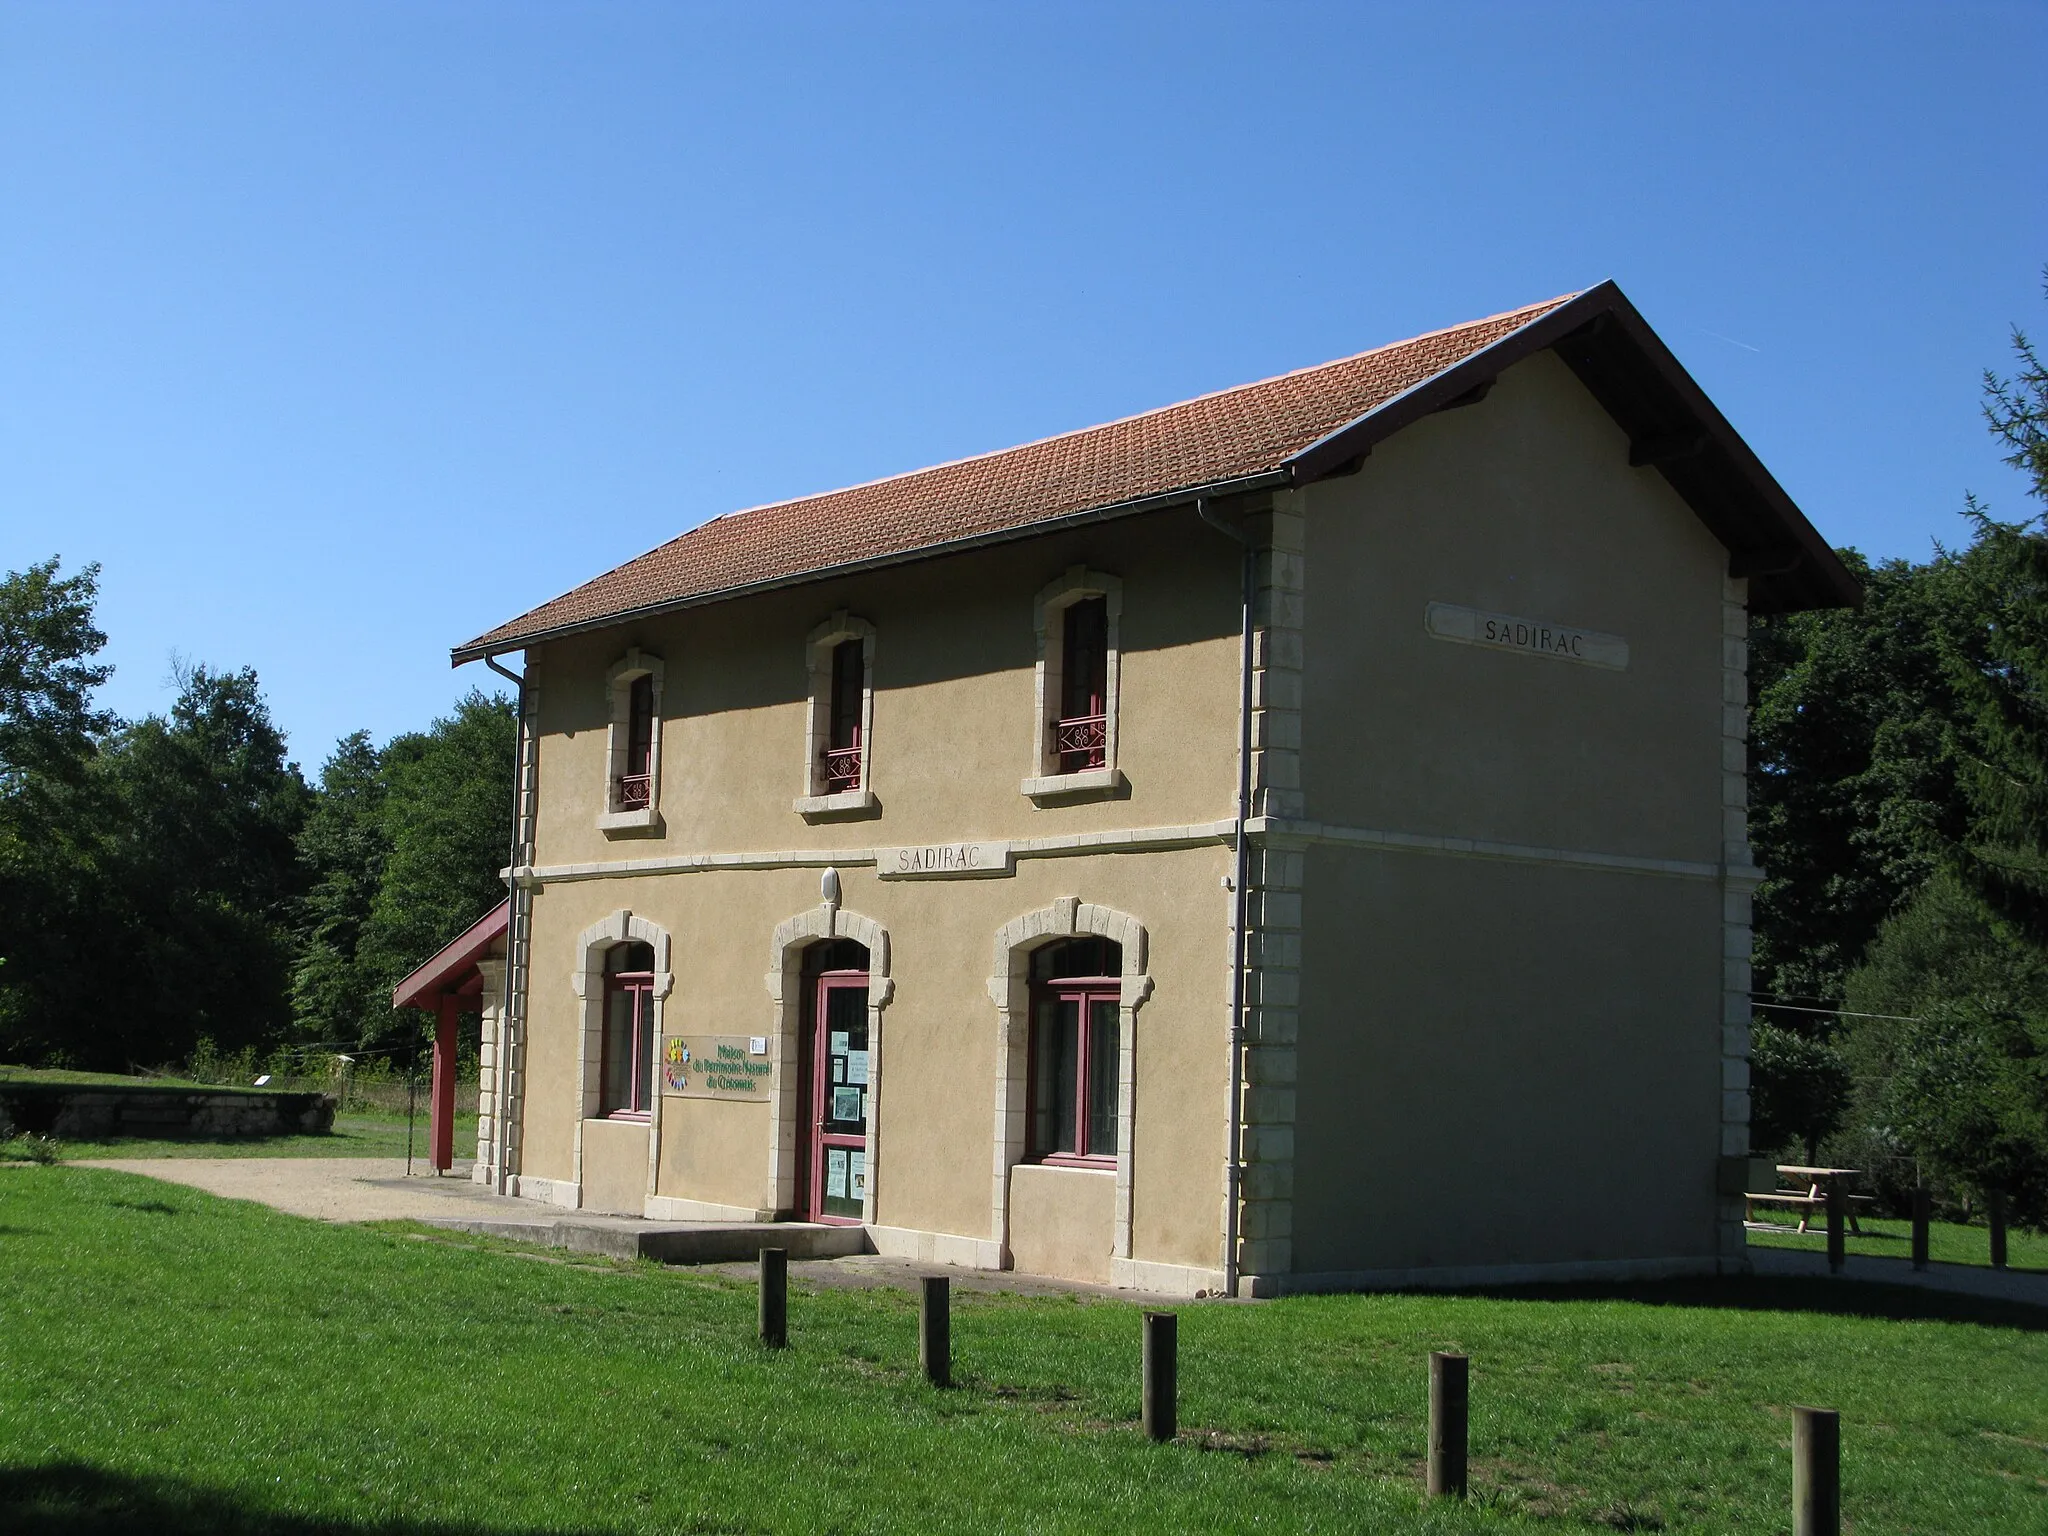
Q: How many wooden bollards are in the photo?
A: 8